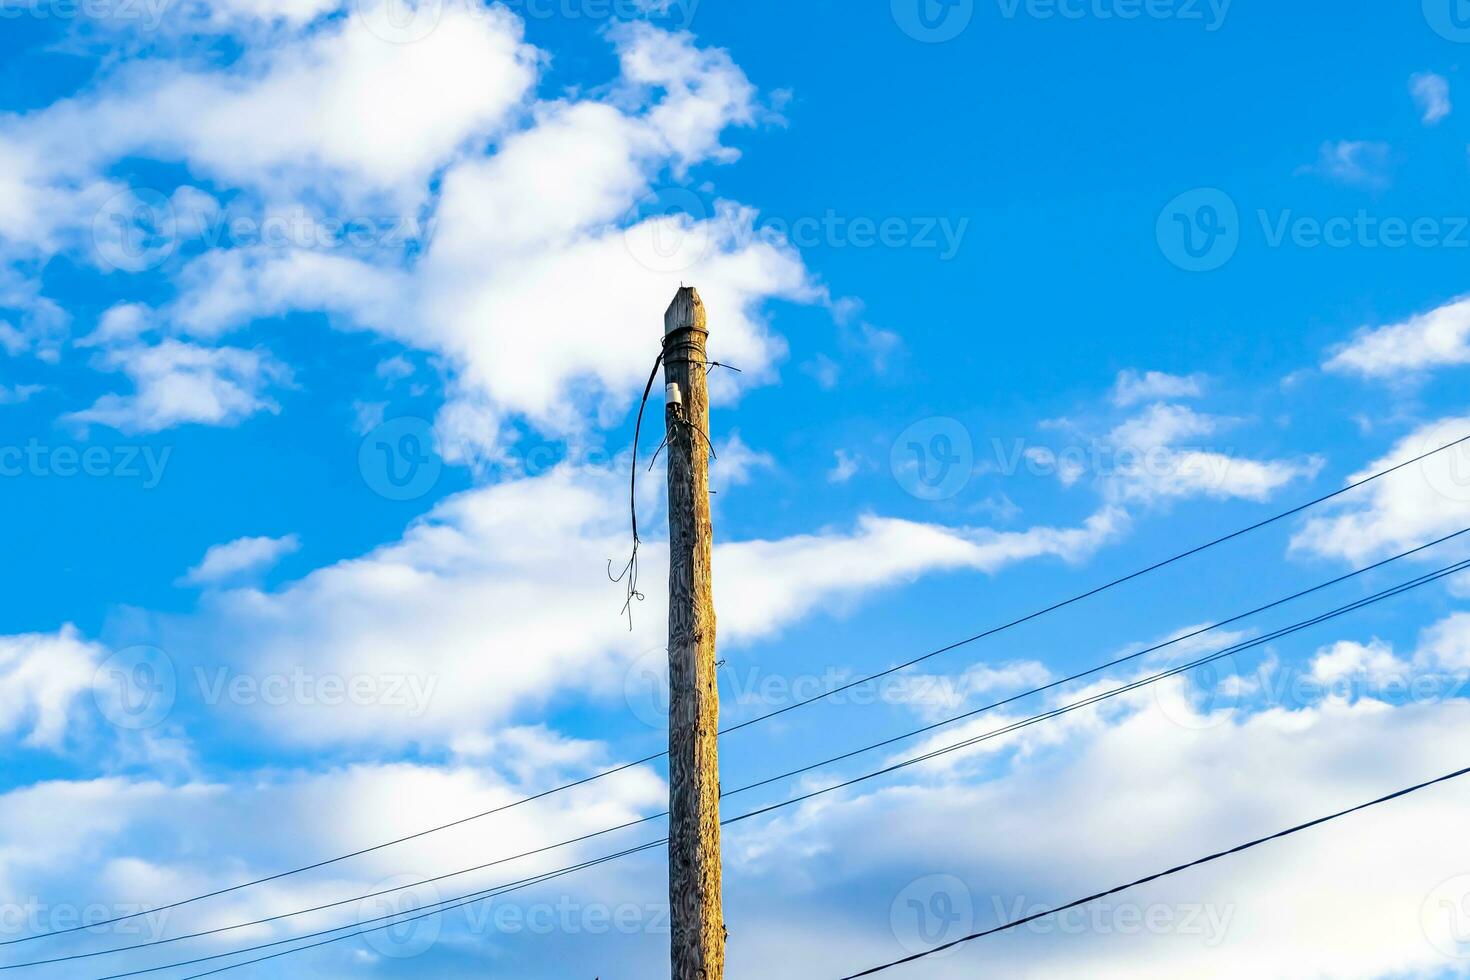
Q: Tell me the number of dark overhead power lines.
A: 5